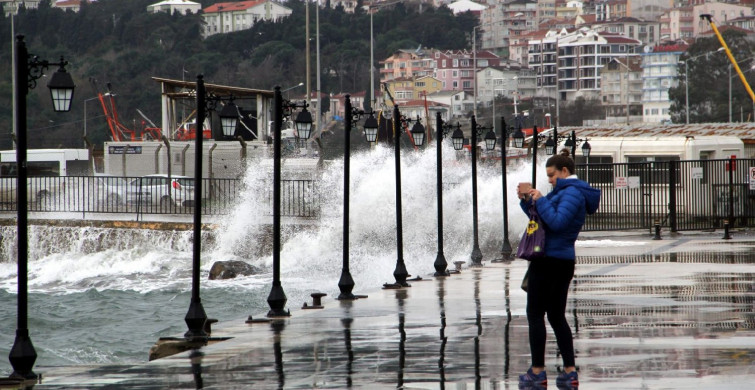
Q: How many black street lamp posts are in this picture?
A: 11